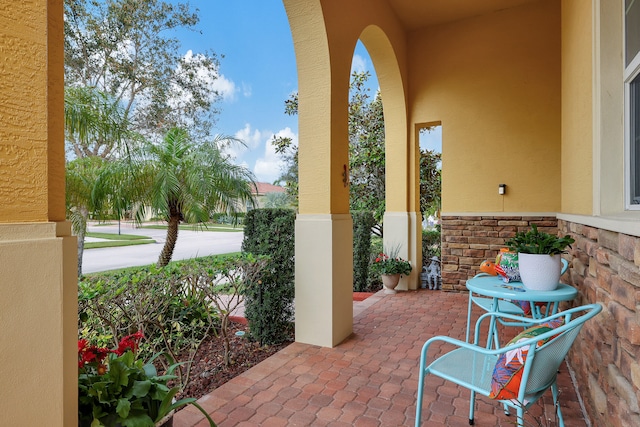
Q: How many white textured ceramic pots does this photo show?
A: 1